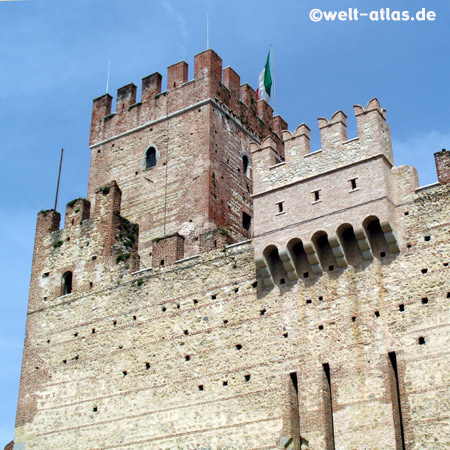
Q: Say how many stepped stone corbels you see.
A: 6